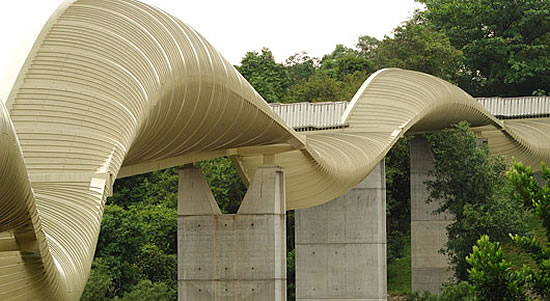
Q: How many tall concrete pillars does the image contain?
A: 3